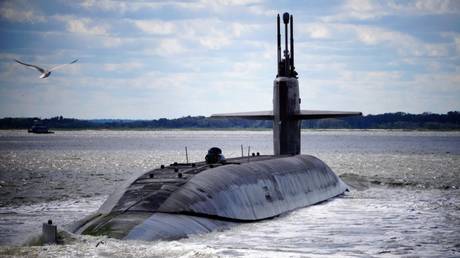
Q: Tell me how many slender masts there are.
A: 3